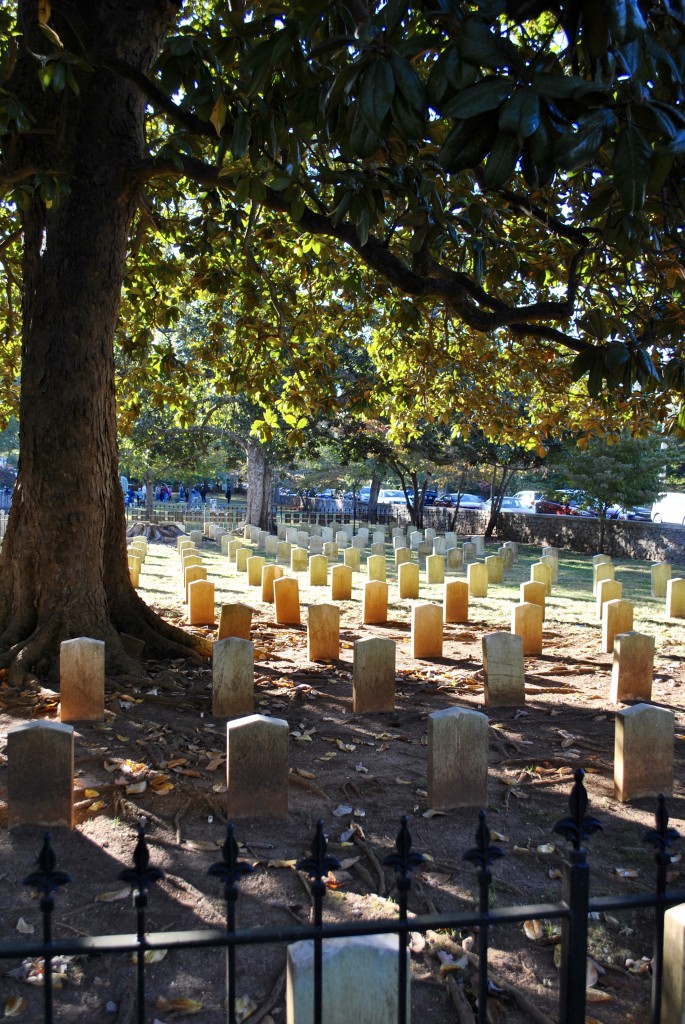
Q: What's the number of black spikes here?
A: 8